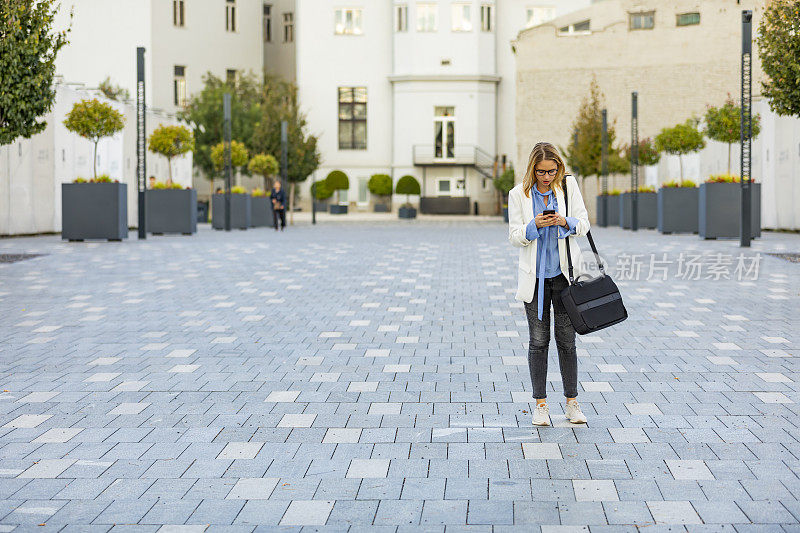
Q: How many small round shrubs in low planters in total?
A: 4